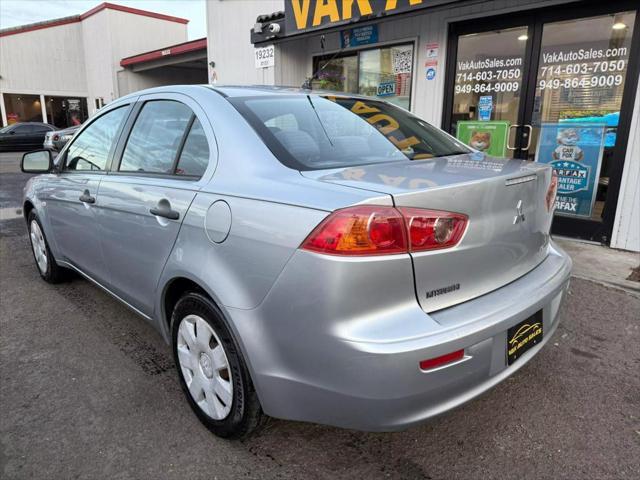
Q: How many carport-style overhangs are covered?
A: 1